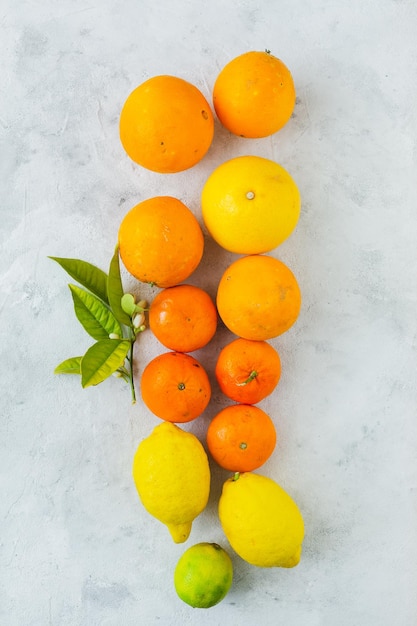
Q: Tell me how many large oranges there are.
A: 4